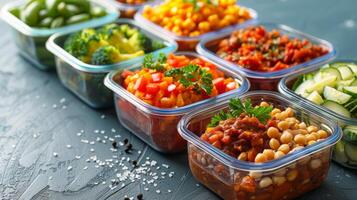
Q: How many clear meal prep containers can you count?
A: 8